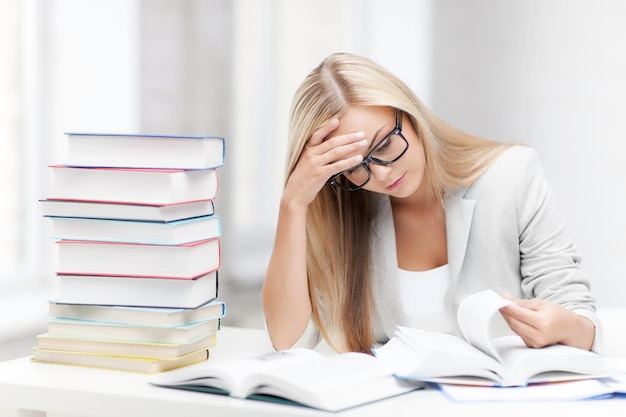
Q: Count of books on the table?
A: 12